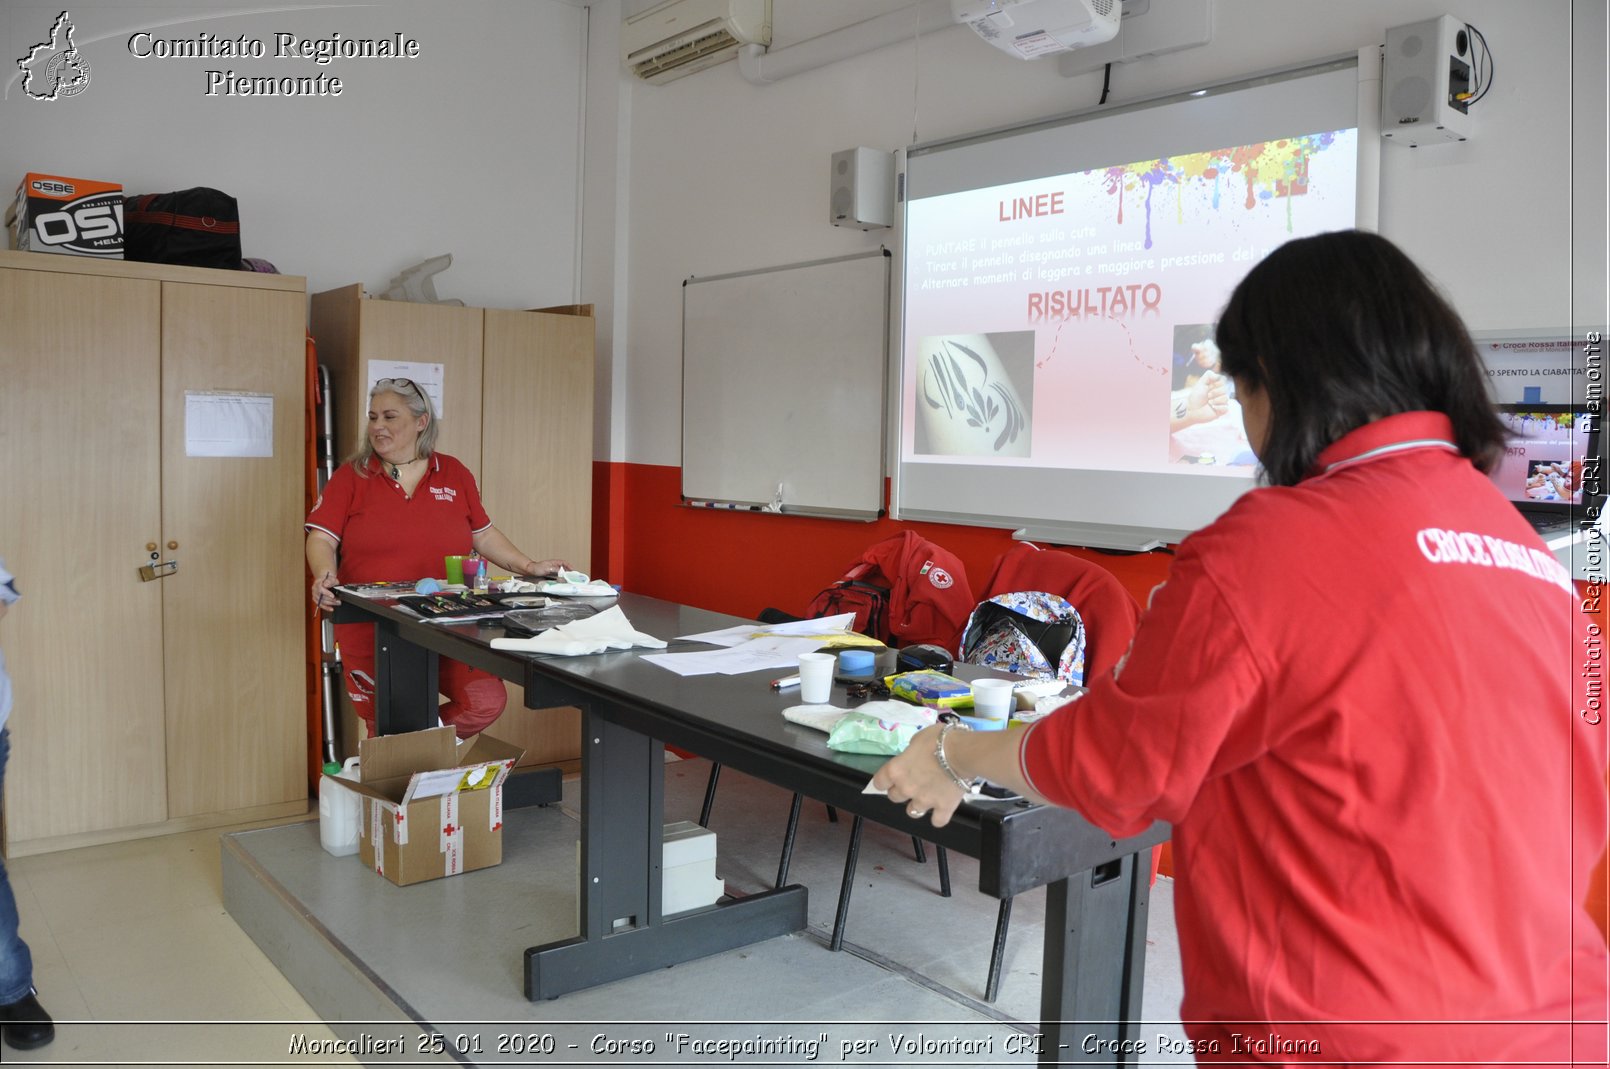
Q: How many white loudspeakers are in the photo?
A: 2